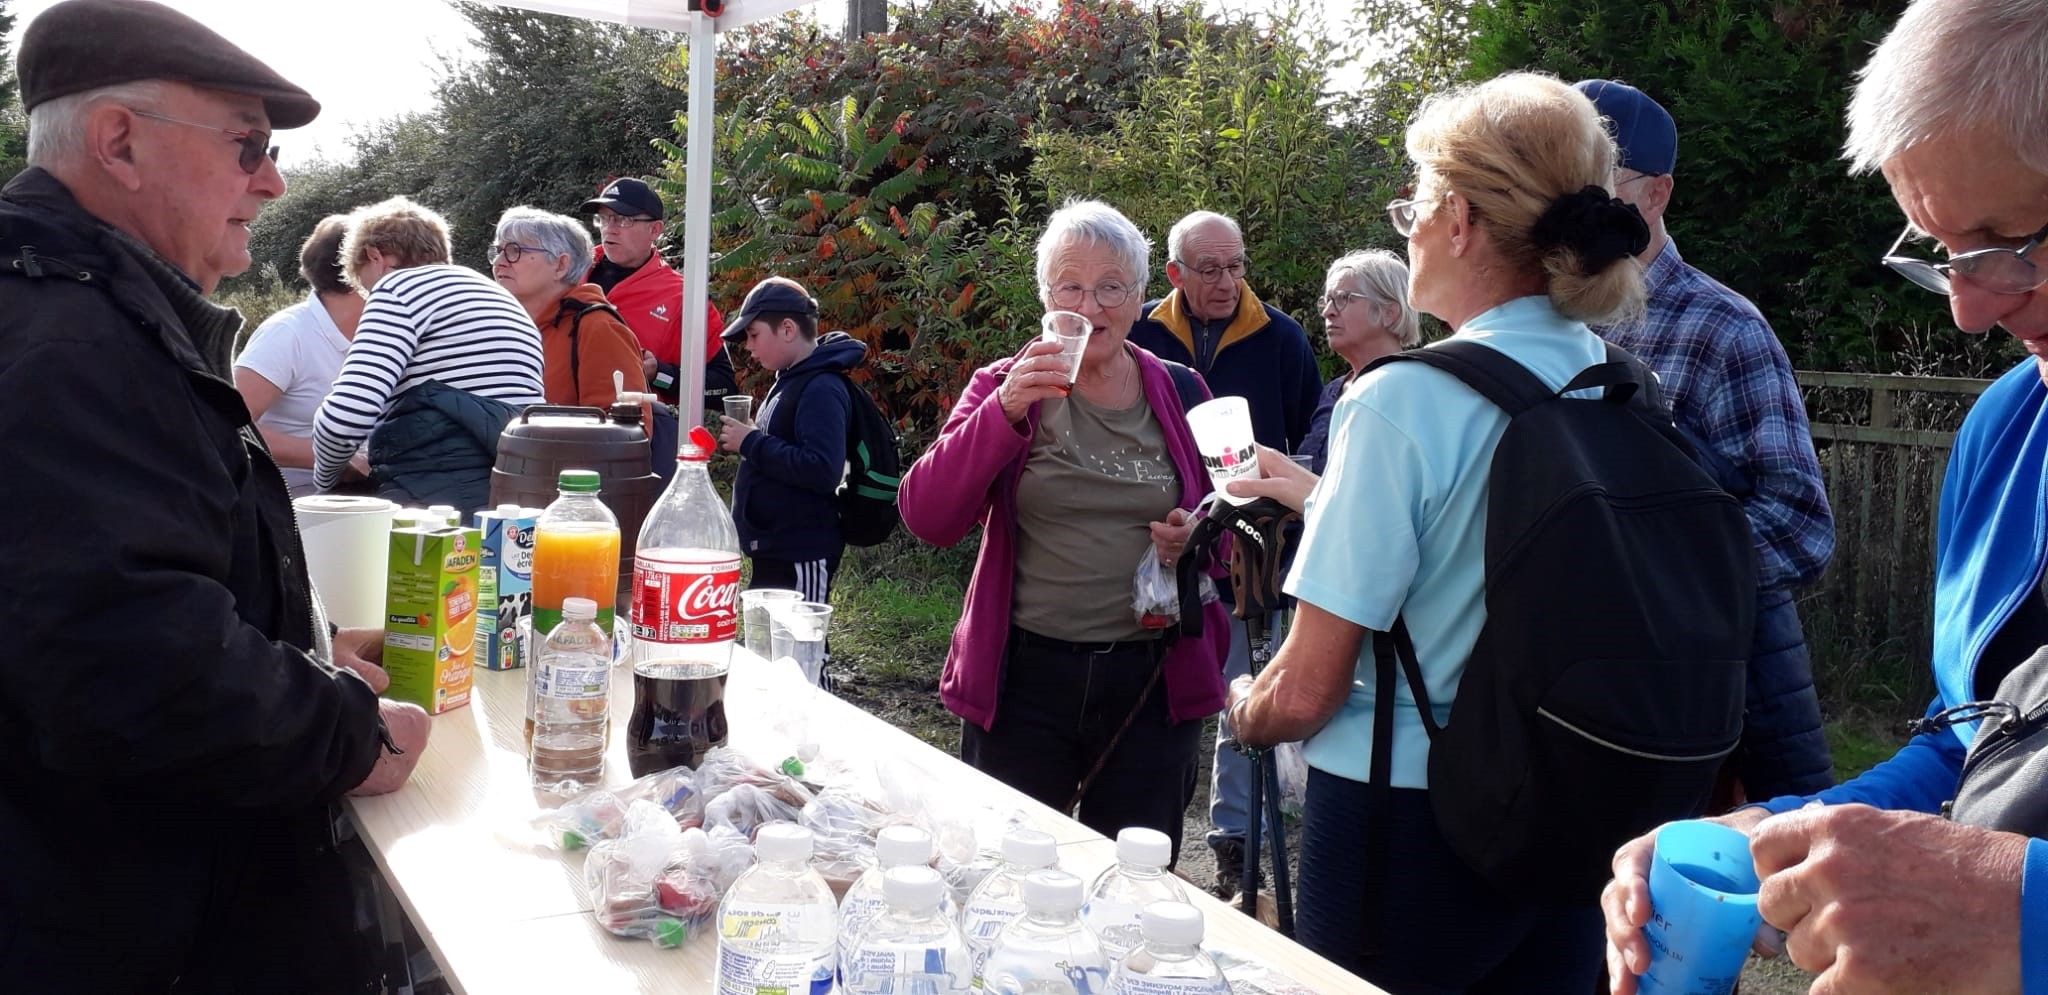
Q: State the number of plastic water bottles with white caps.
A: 8